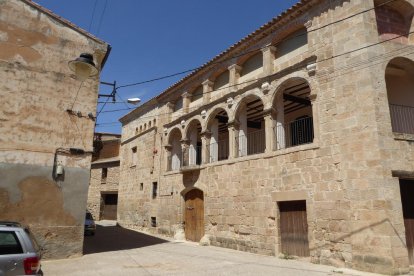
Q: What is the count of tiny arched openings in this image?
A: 5